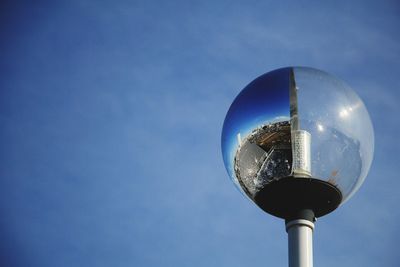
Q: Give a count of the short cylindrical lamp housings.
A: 1